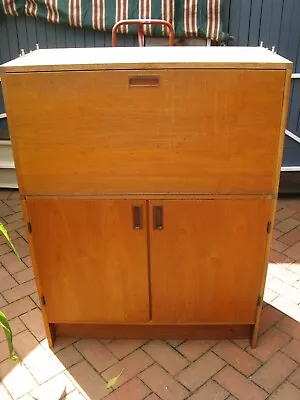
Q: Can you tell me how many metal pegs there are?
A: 4